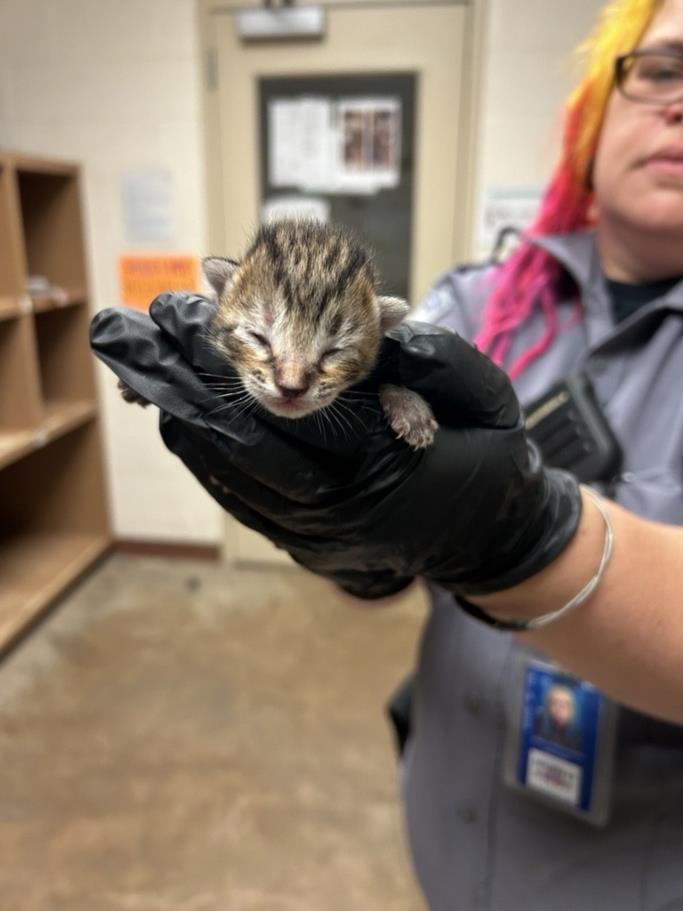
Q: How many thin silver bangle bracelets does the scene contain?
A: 1